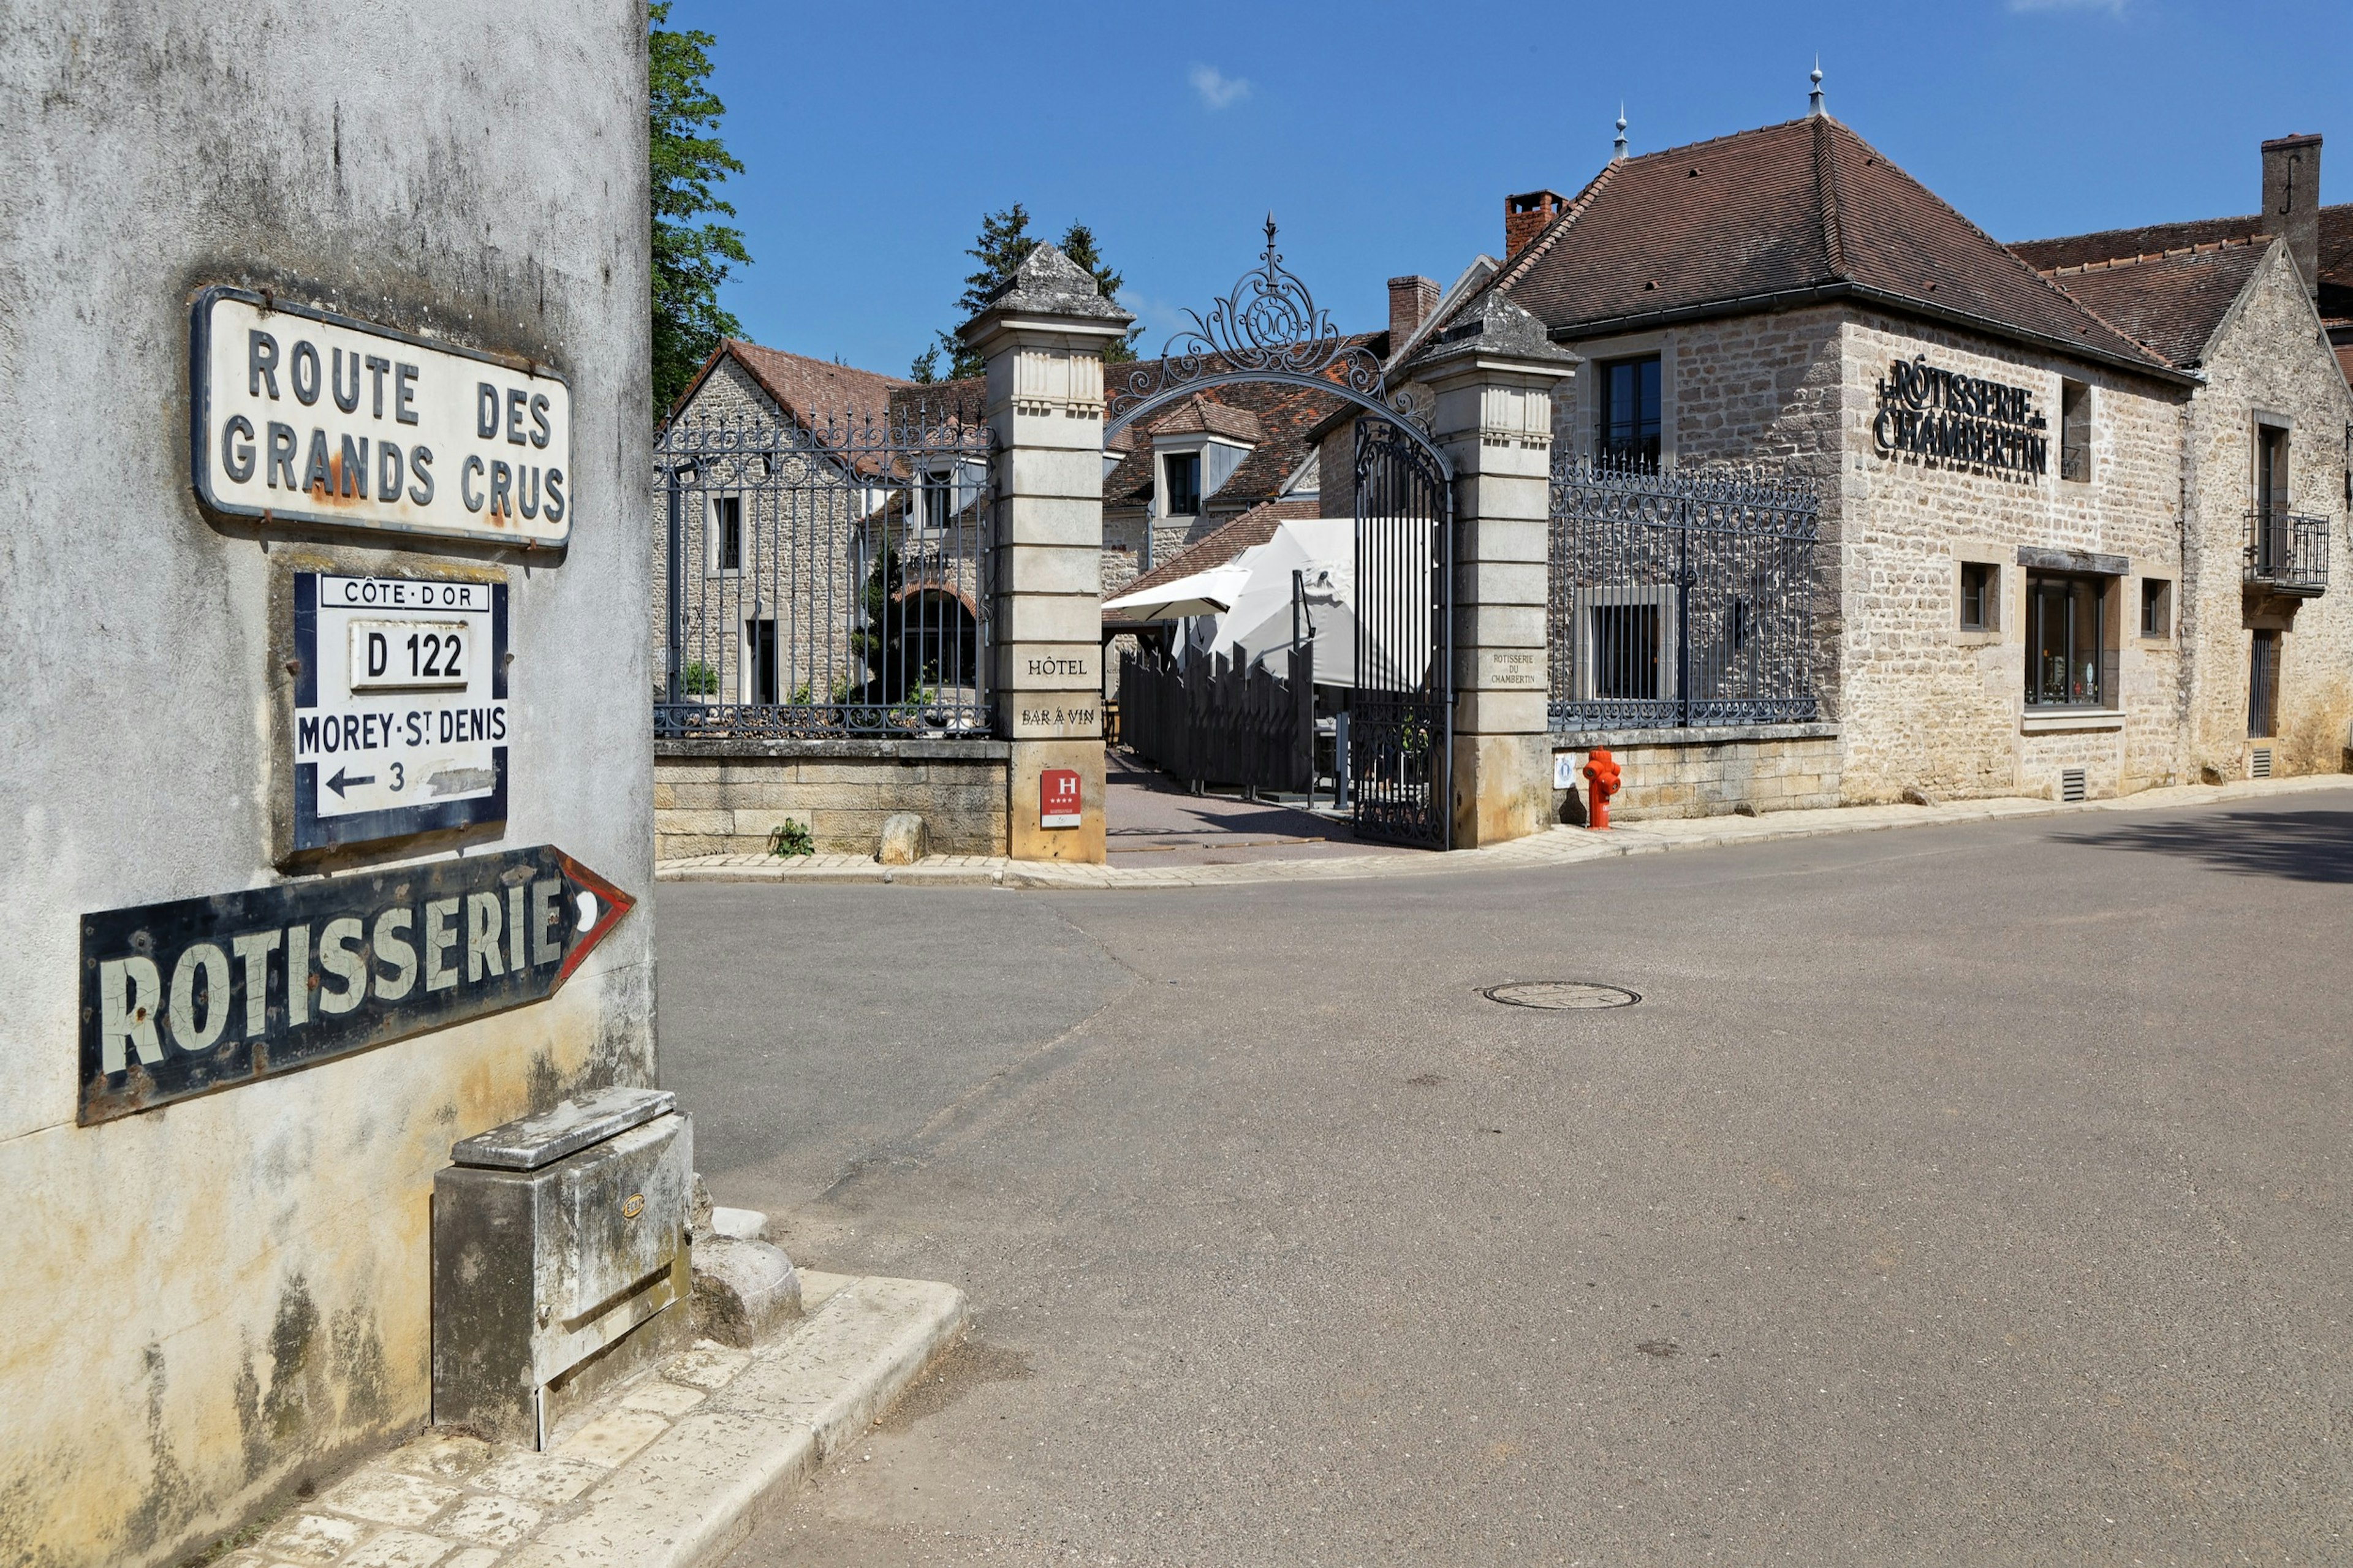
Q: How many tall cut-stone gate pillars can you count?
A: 2